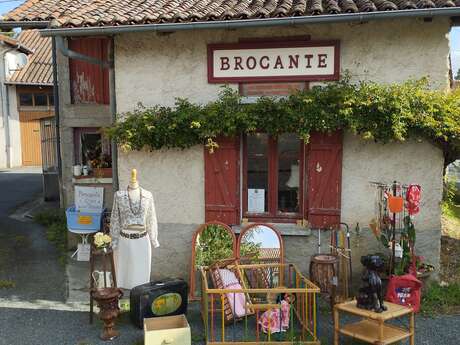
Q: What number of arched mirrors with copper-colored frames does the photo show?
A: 2